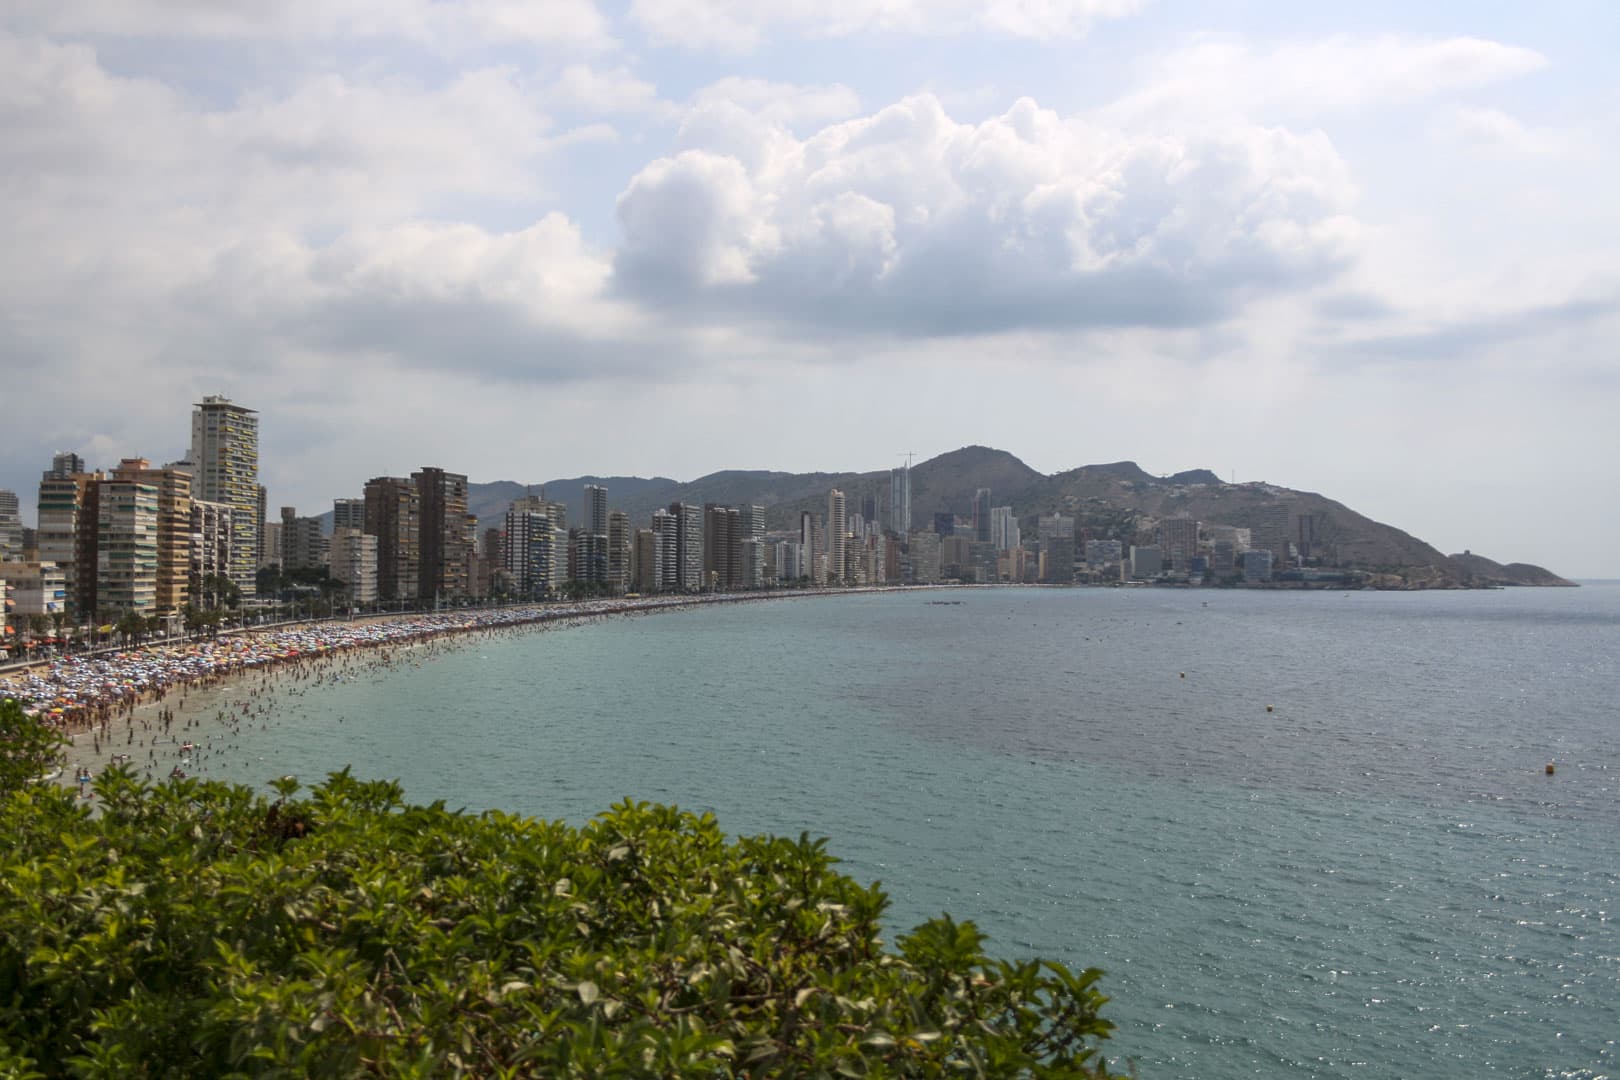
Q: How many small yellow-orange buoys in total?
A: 3